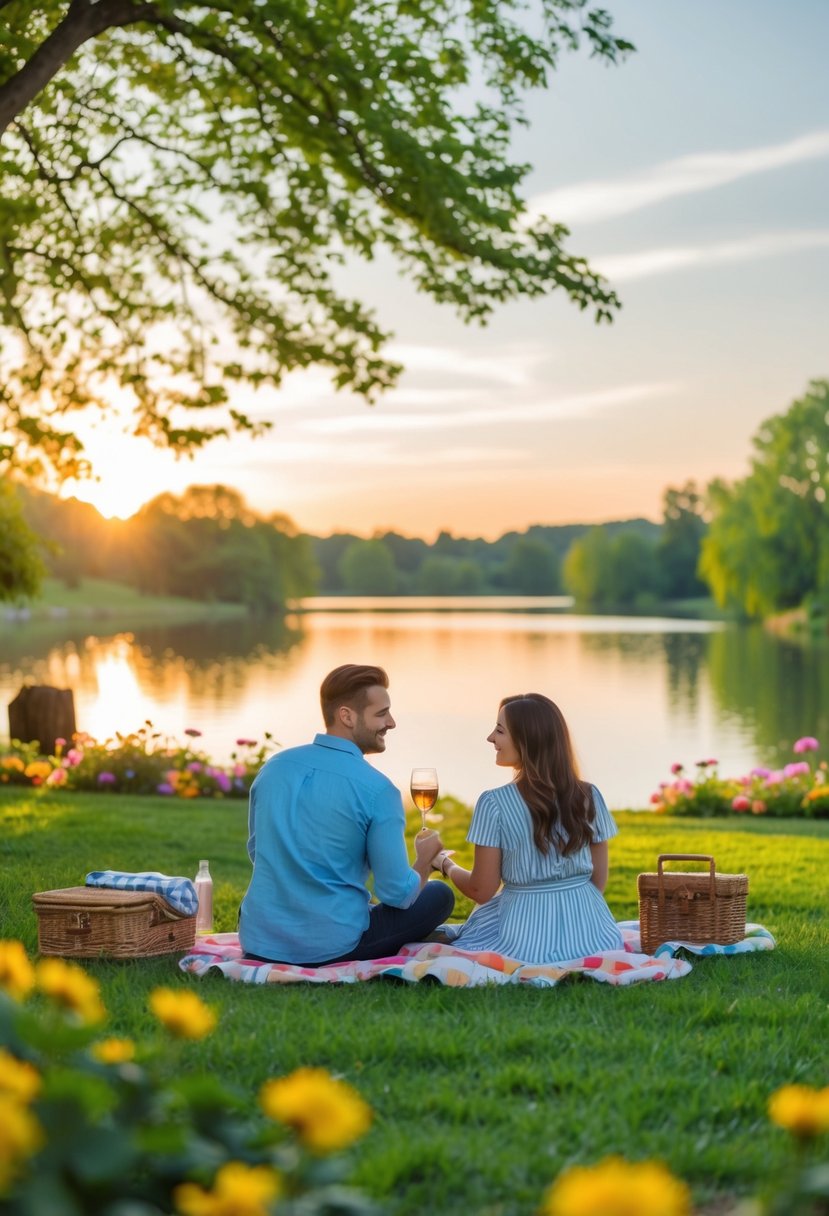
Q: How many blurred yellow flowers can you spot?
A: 10